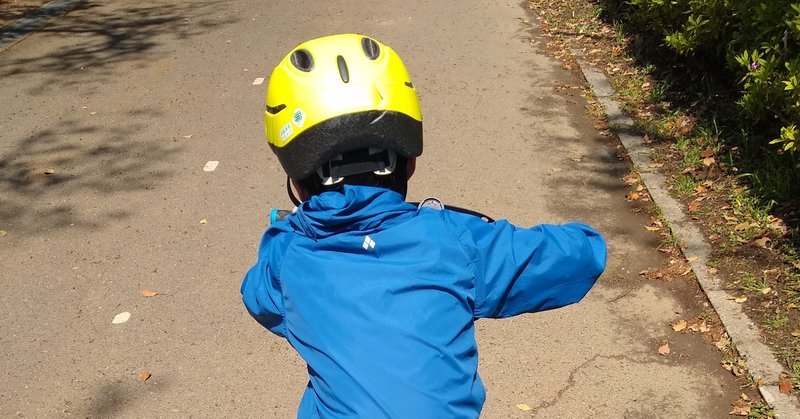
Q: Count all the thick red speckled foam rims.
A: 0